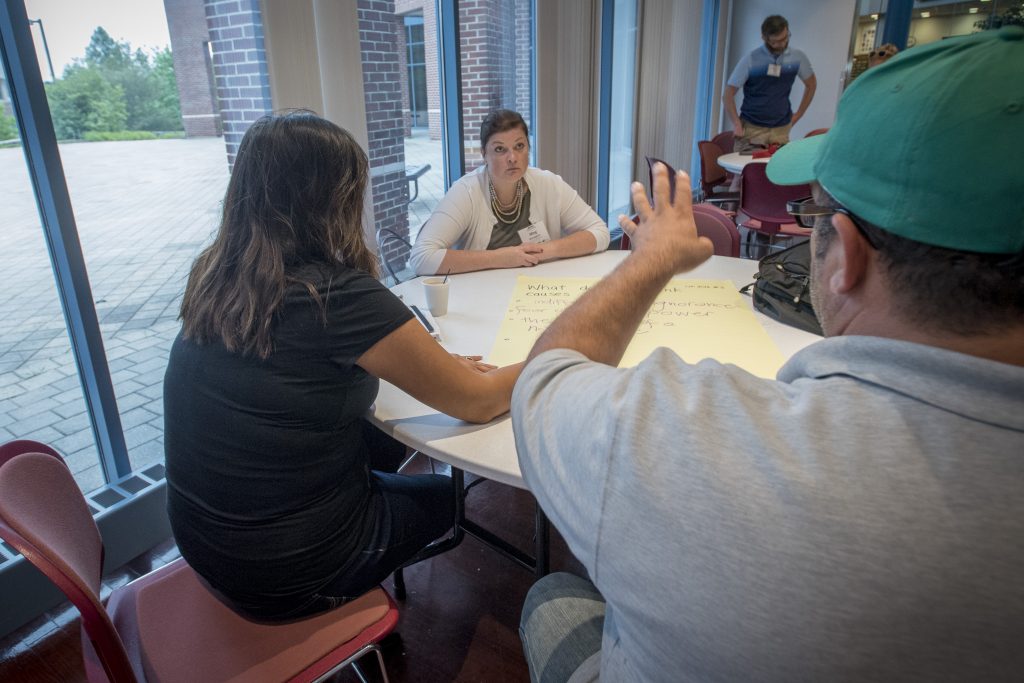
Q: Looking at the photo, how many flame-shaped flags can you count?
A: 0